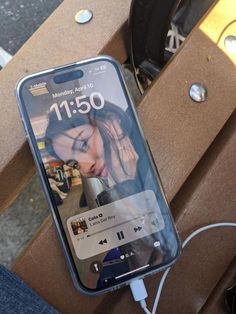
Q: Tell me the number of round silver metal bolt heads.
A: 3